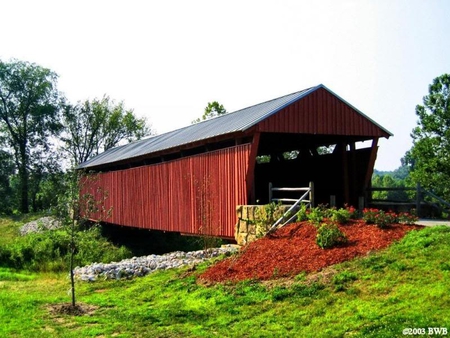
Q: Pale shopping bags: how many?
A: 0